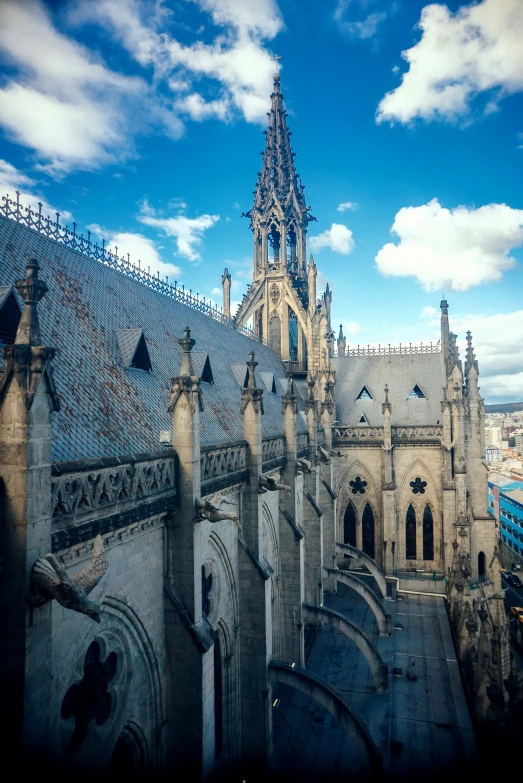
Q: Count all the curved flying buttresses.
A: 4